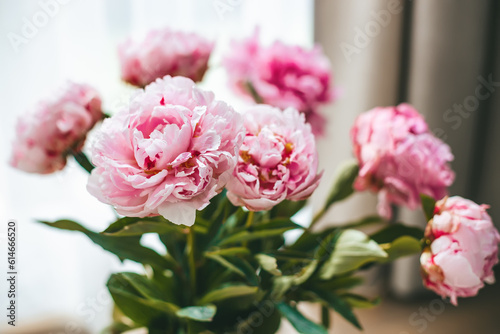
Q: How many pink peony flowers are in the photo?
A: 7